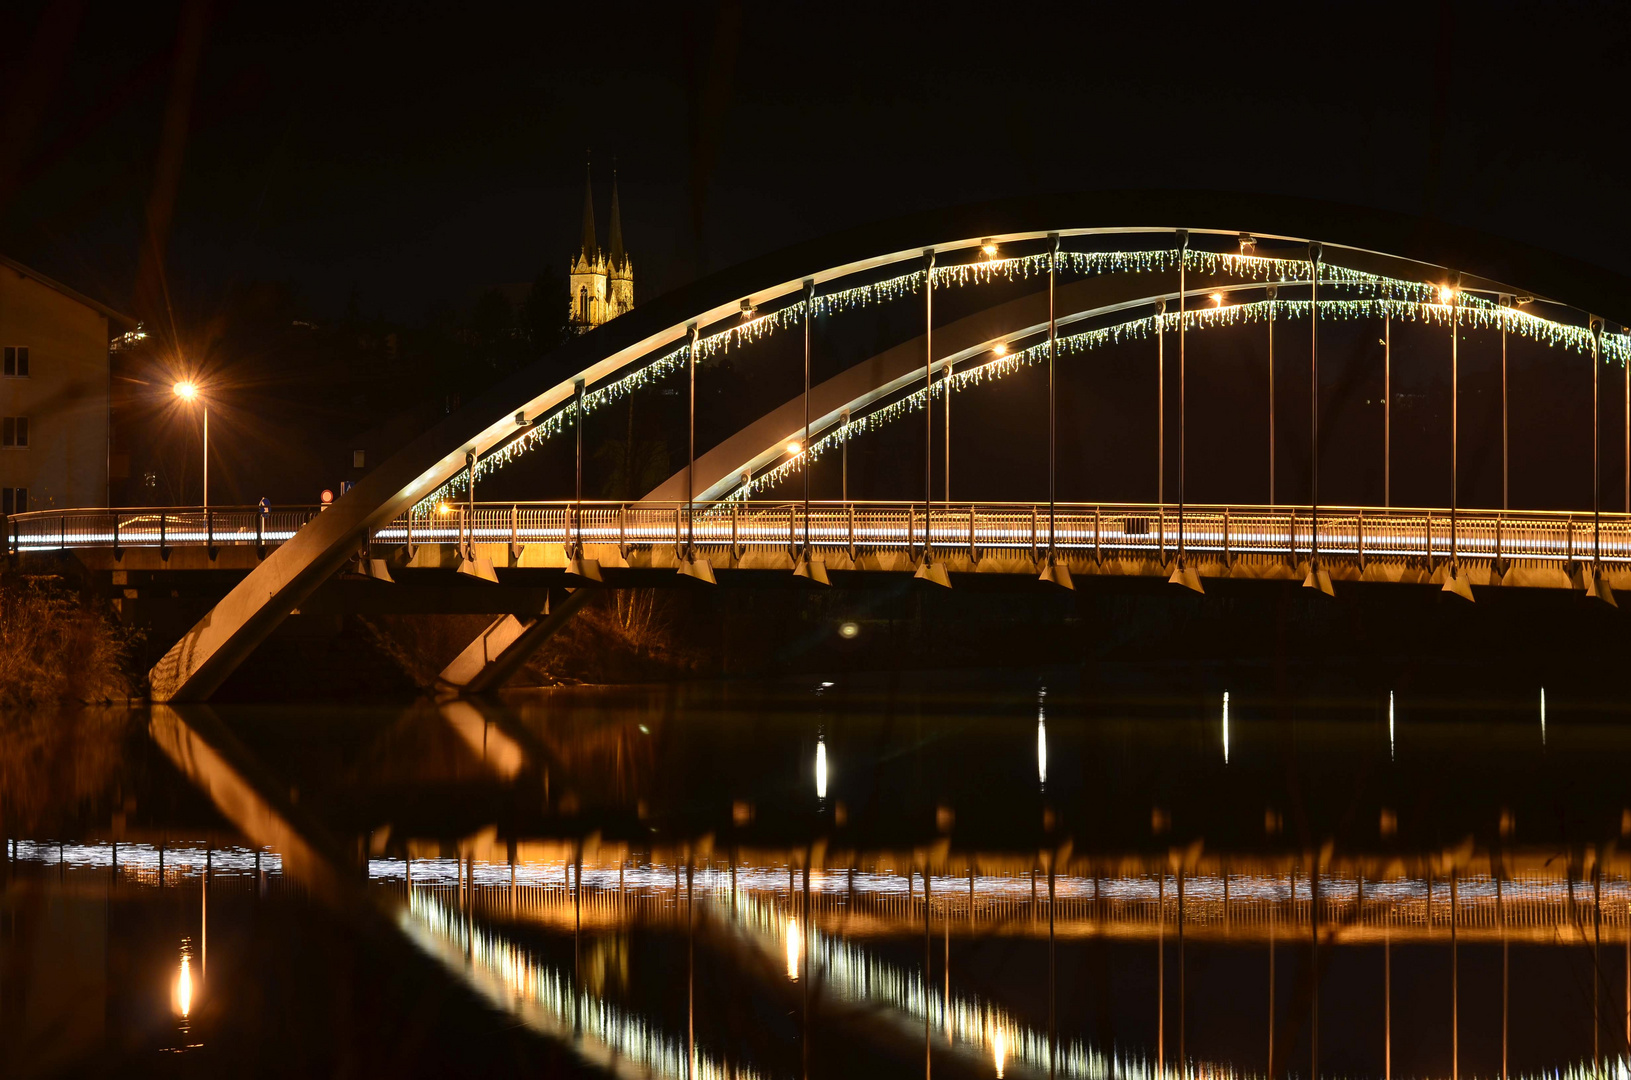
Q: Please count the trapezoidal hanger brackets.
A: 11